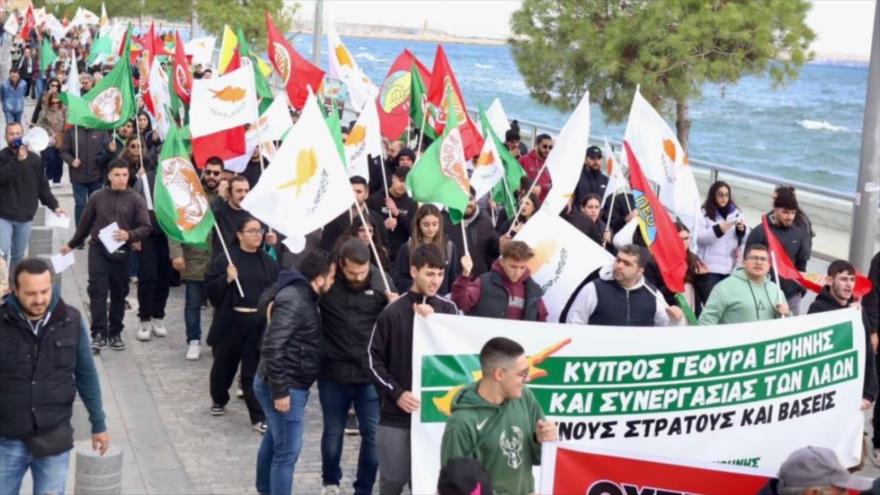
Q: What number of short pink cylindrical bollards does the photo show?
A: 0